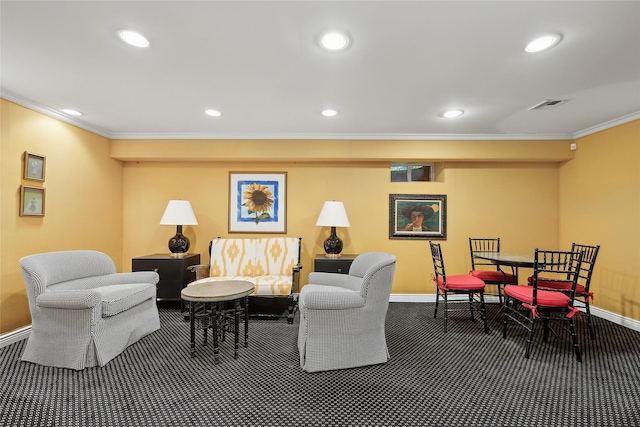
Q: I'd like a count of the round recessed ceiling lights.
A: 7